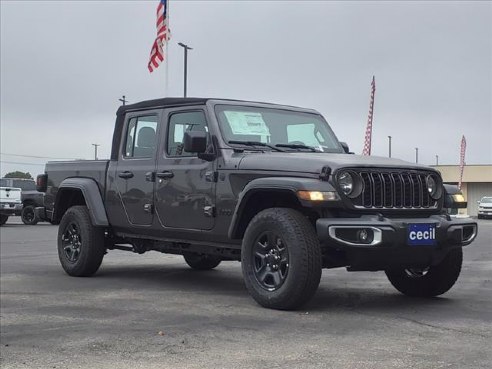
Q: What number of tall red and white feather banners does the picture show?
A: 2